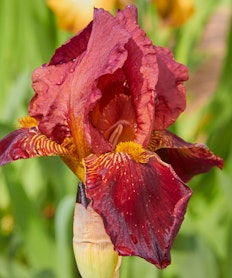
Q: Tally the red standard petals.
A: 3